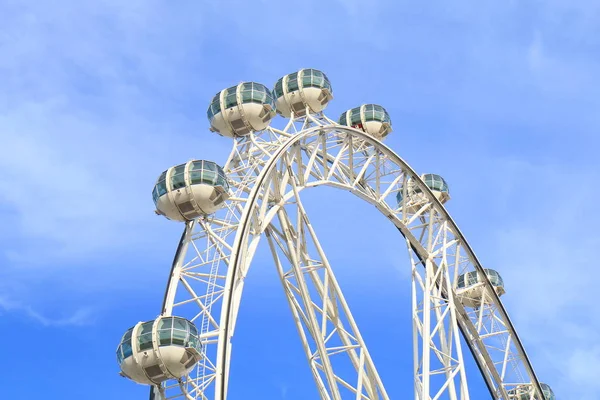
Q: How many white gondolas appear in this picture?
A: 8